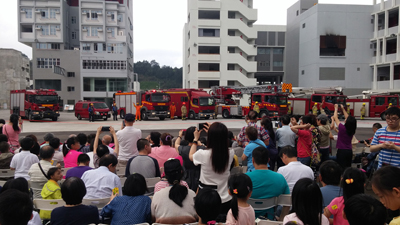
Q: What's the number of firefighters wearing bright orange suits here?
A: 2